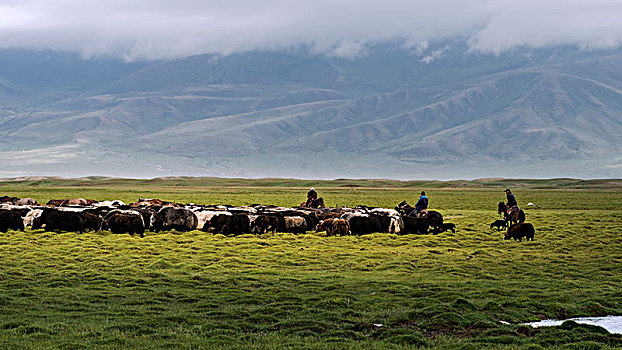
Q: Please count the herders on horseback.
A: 3